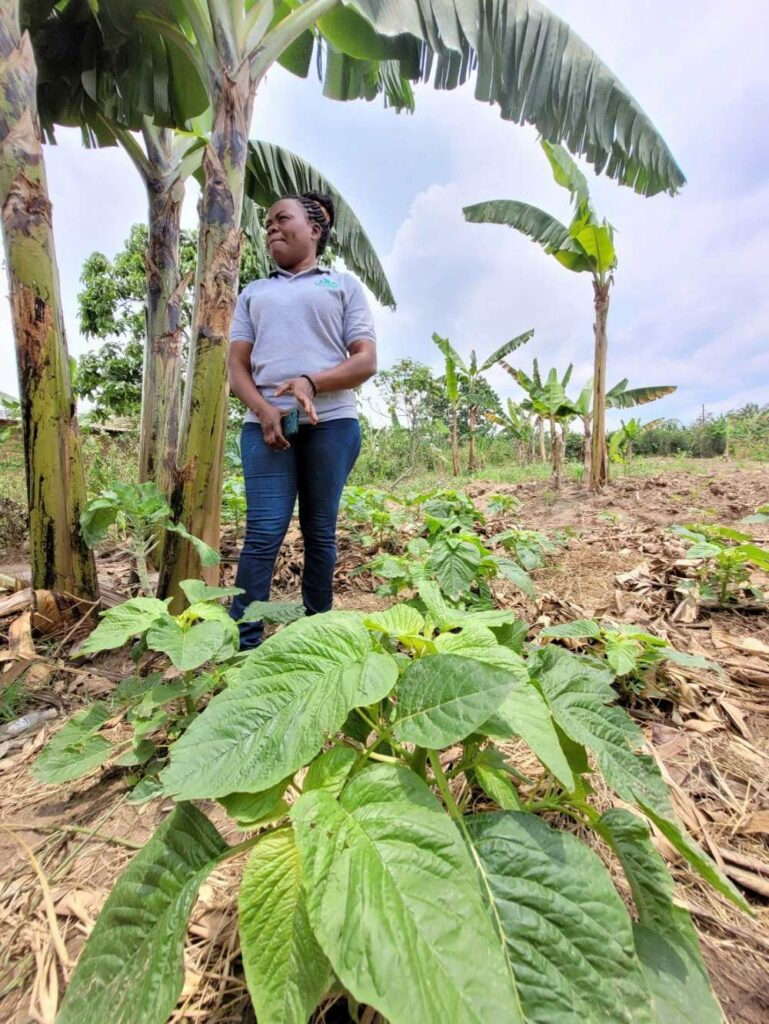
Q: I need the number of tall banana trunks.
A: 4